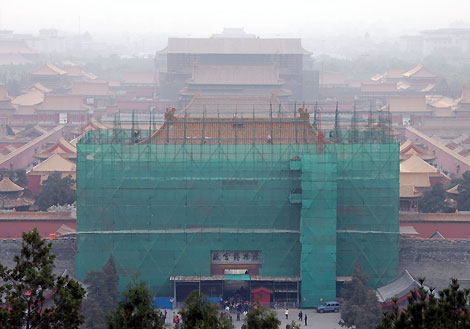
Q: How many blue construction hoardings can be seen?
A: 2